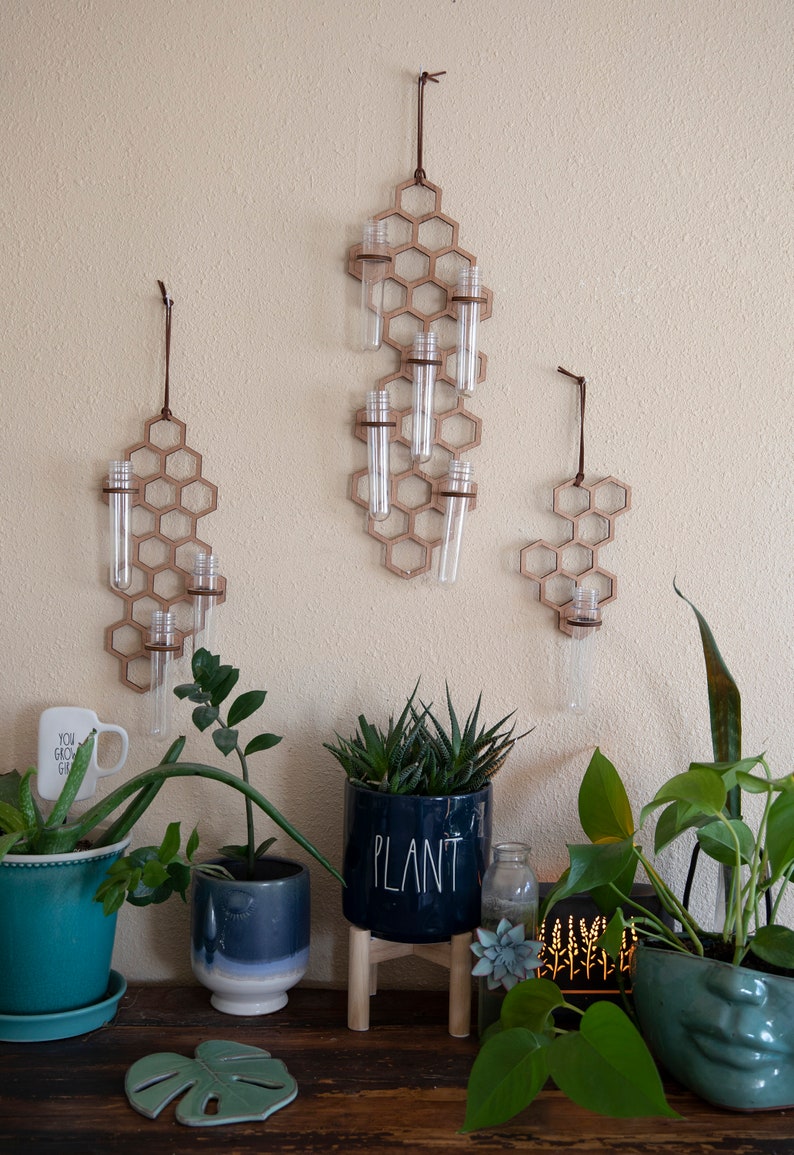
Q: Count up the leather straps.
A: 3